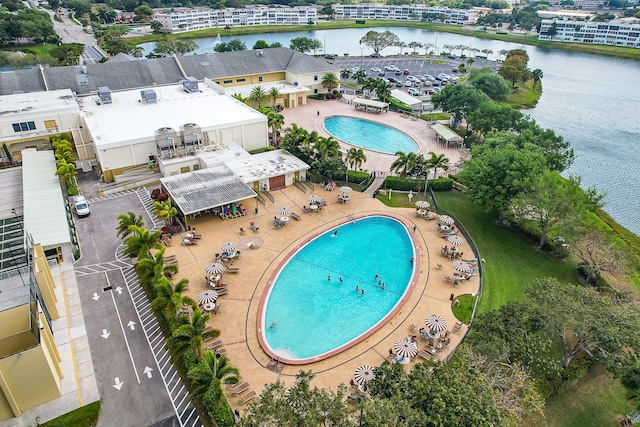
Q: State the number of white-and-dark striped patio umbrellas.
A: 13